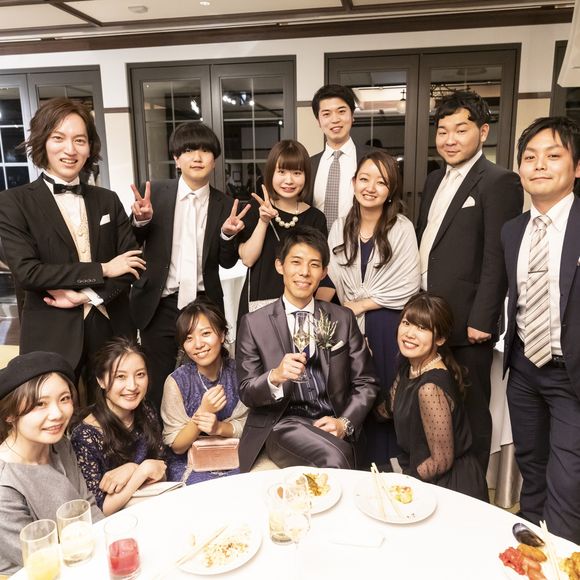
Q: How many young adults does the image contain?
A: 12